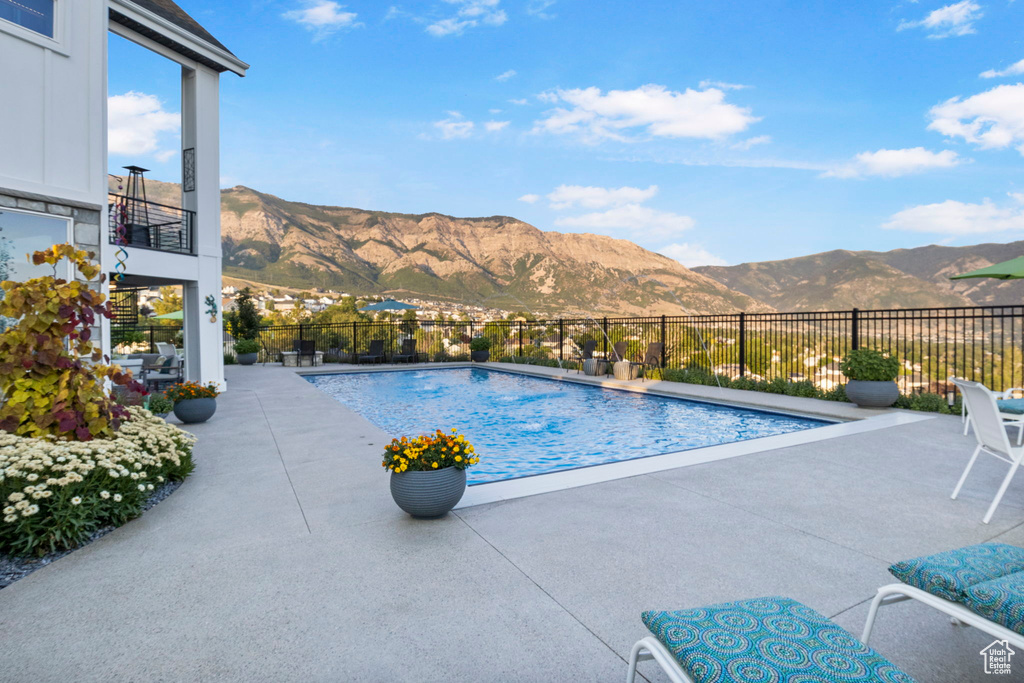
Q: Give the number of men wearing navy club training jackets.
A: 0